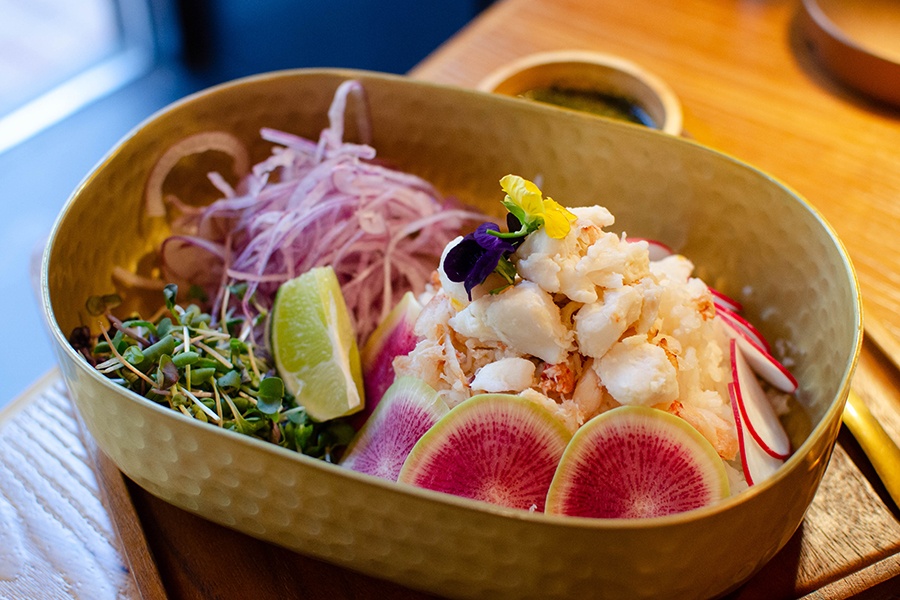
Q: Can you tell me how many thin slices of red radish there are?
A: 6